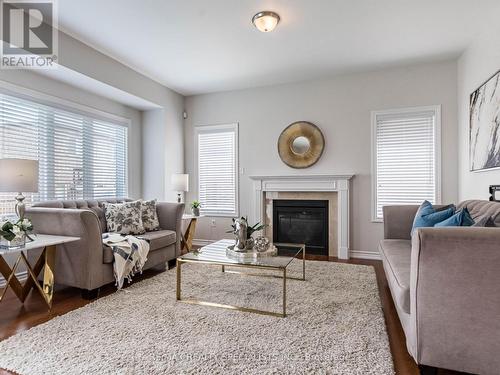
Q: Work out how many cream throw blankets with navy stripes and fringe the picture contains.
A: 1